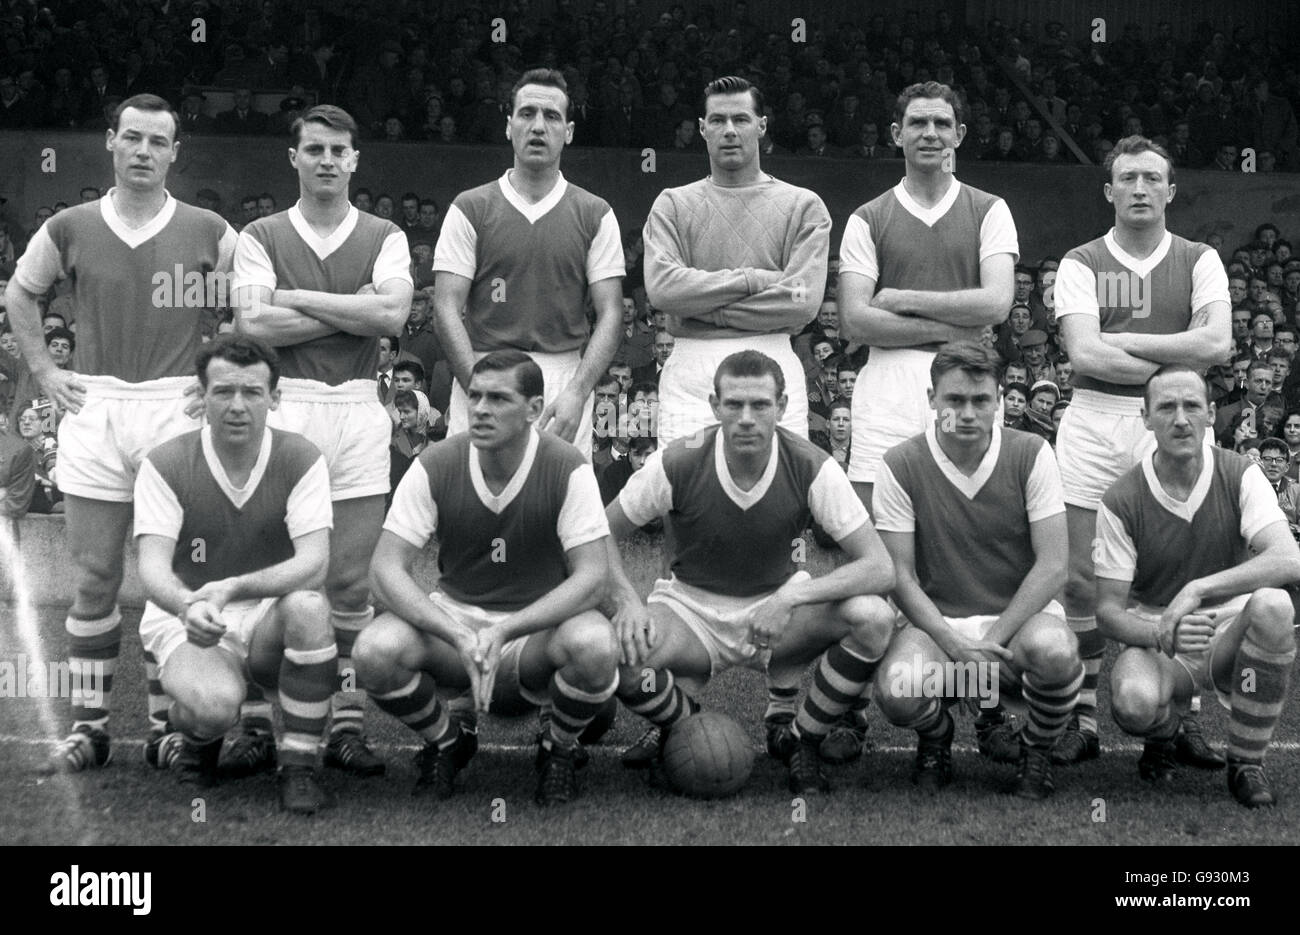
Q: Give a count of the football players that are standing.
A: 6